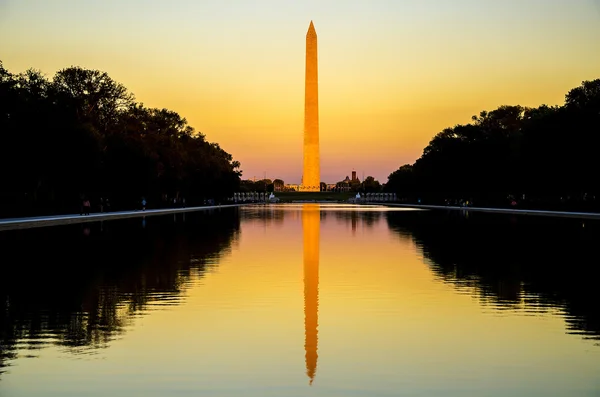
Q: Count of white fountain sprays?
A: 2